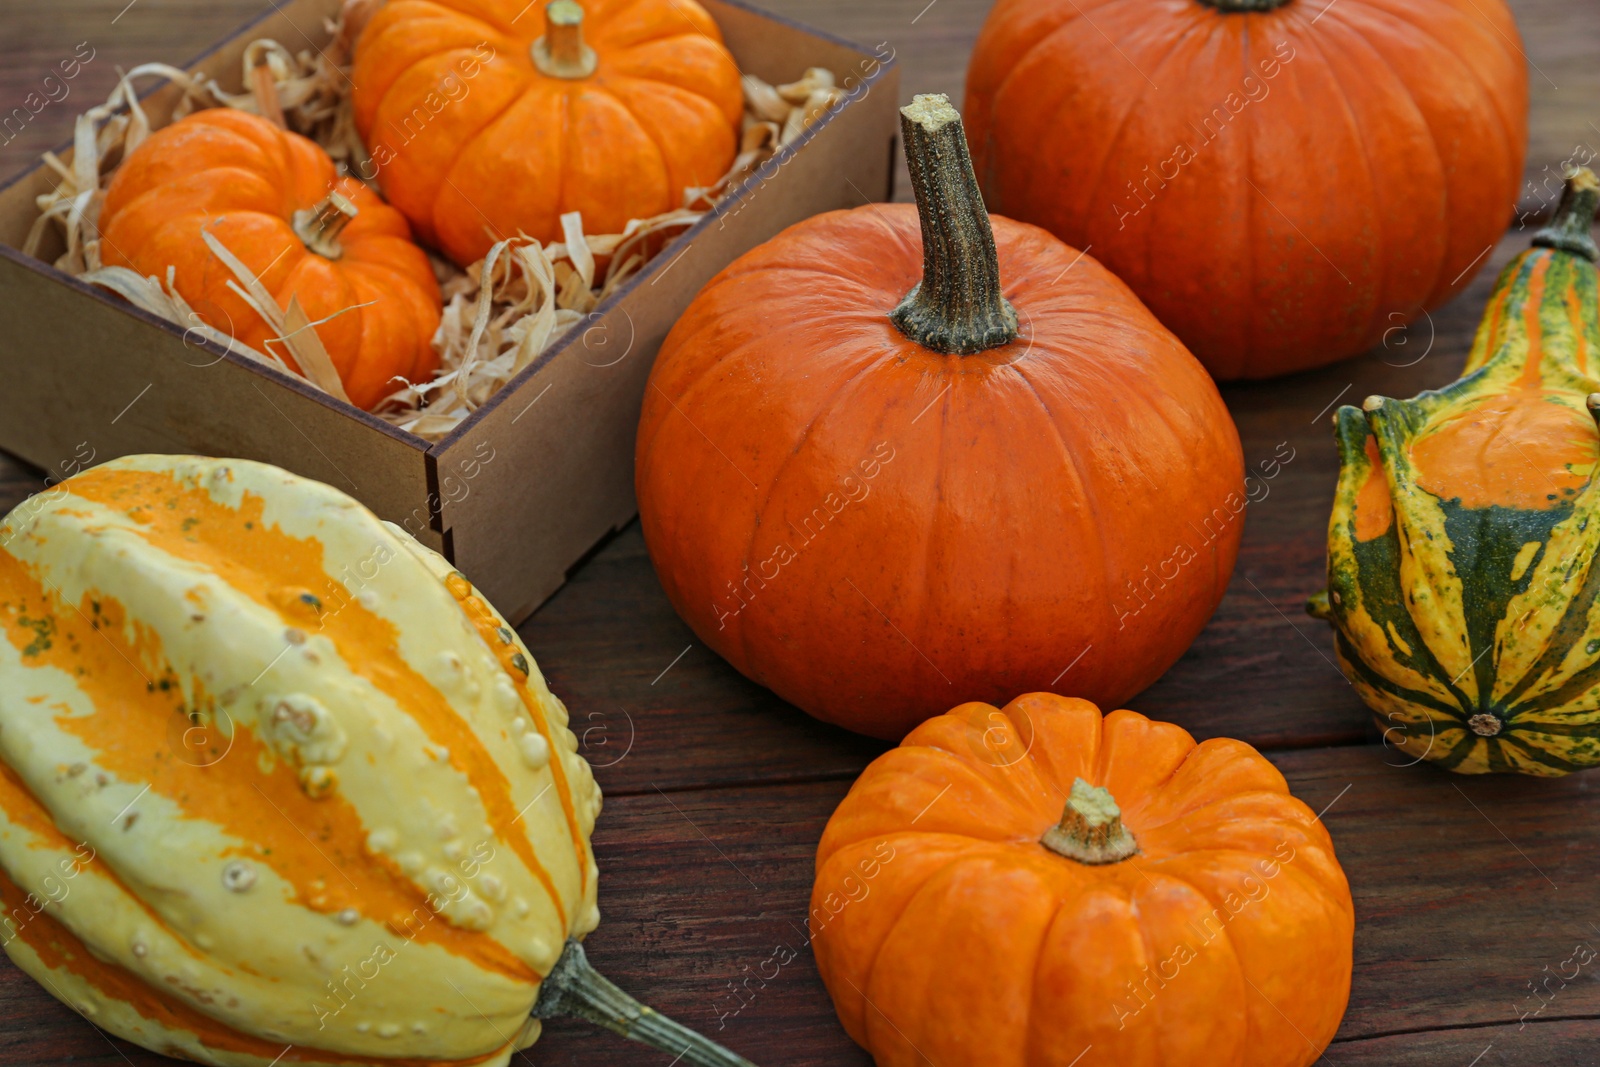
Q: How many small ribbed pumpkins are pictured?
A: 3